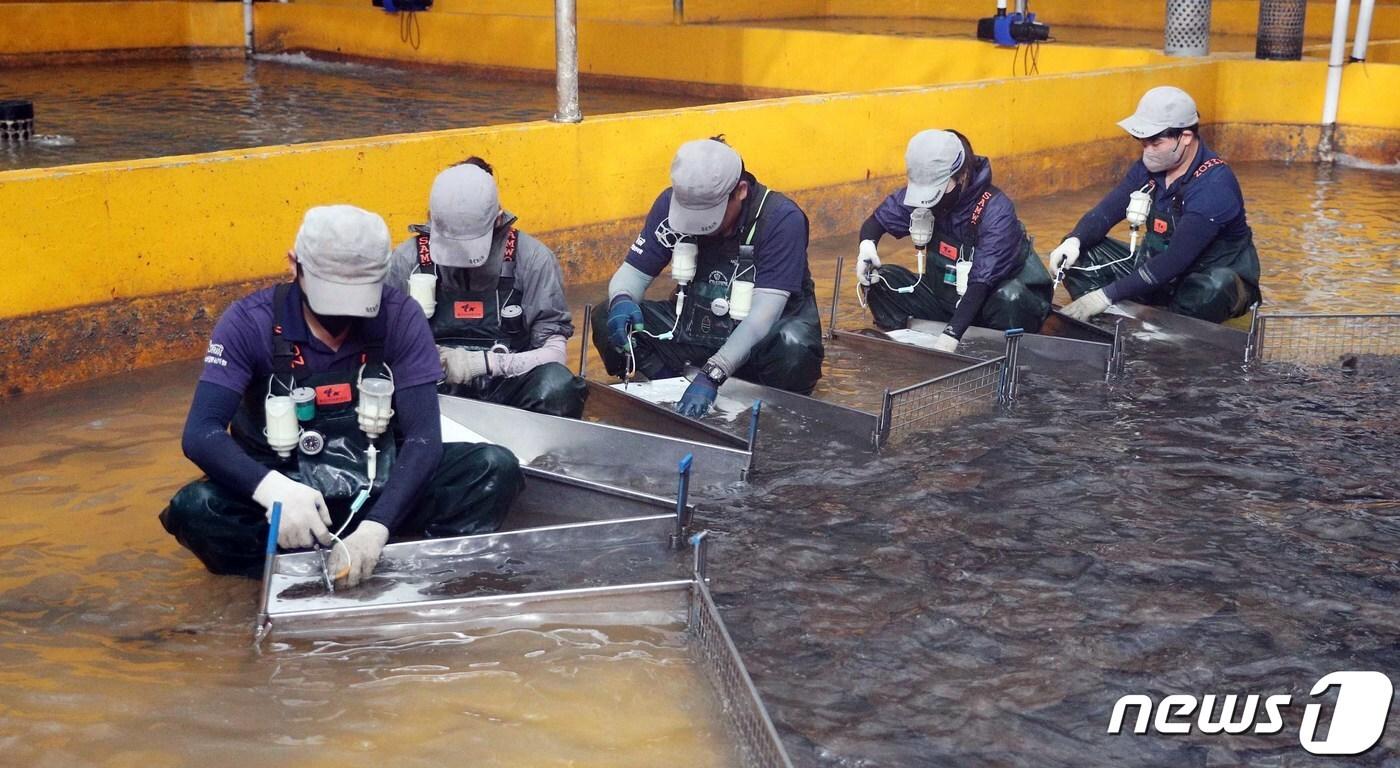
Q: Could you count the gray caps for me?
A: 5